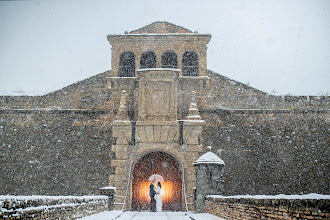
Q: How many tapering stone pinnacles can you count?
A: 2